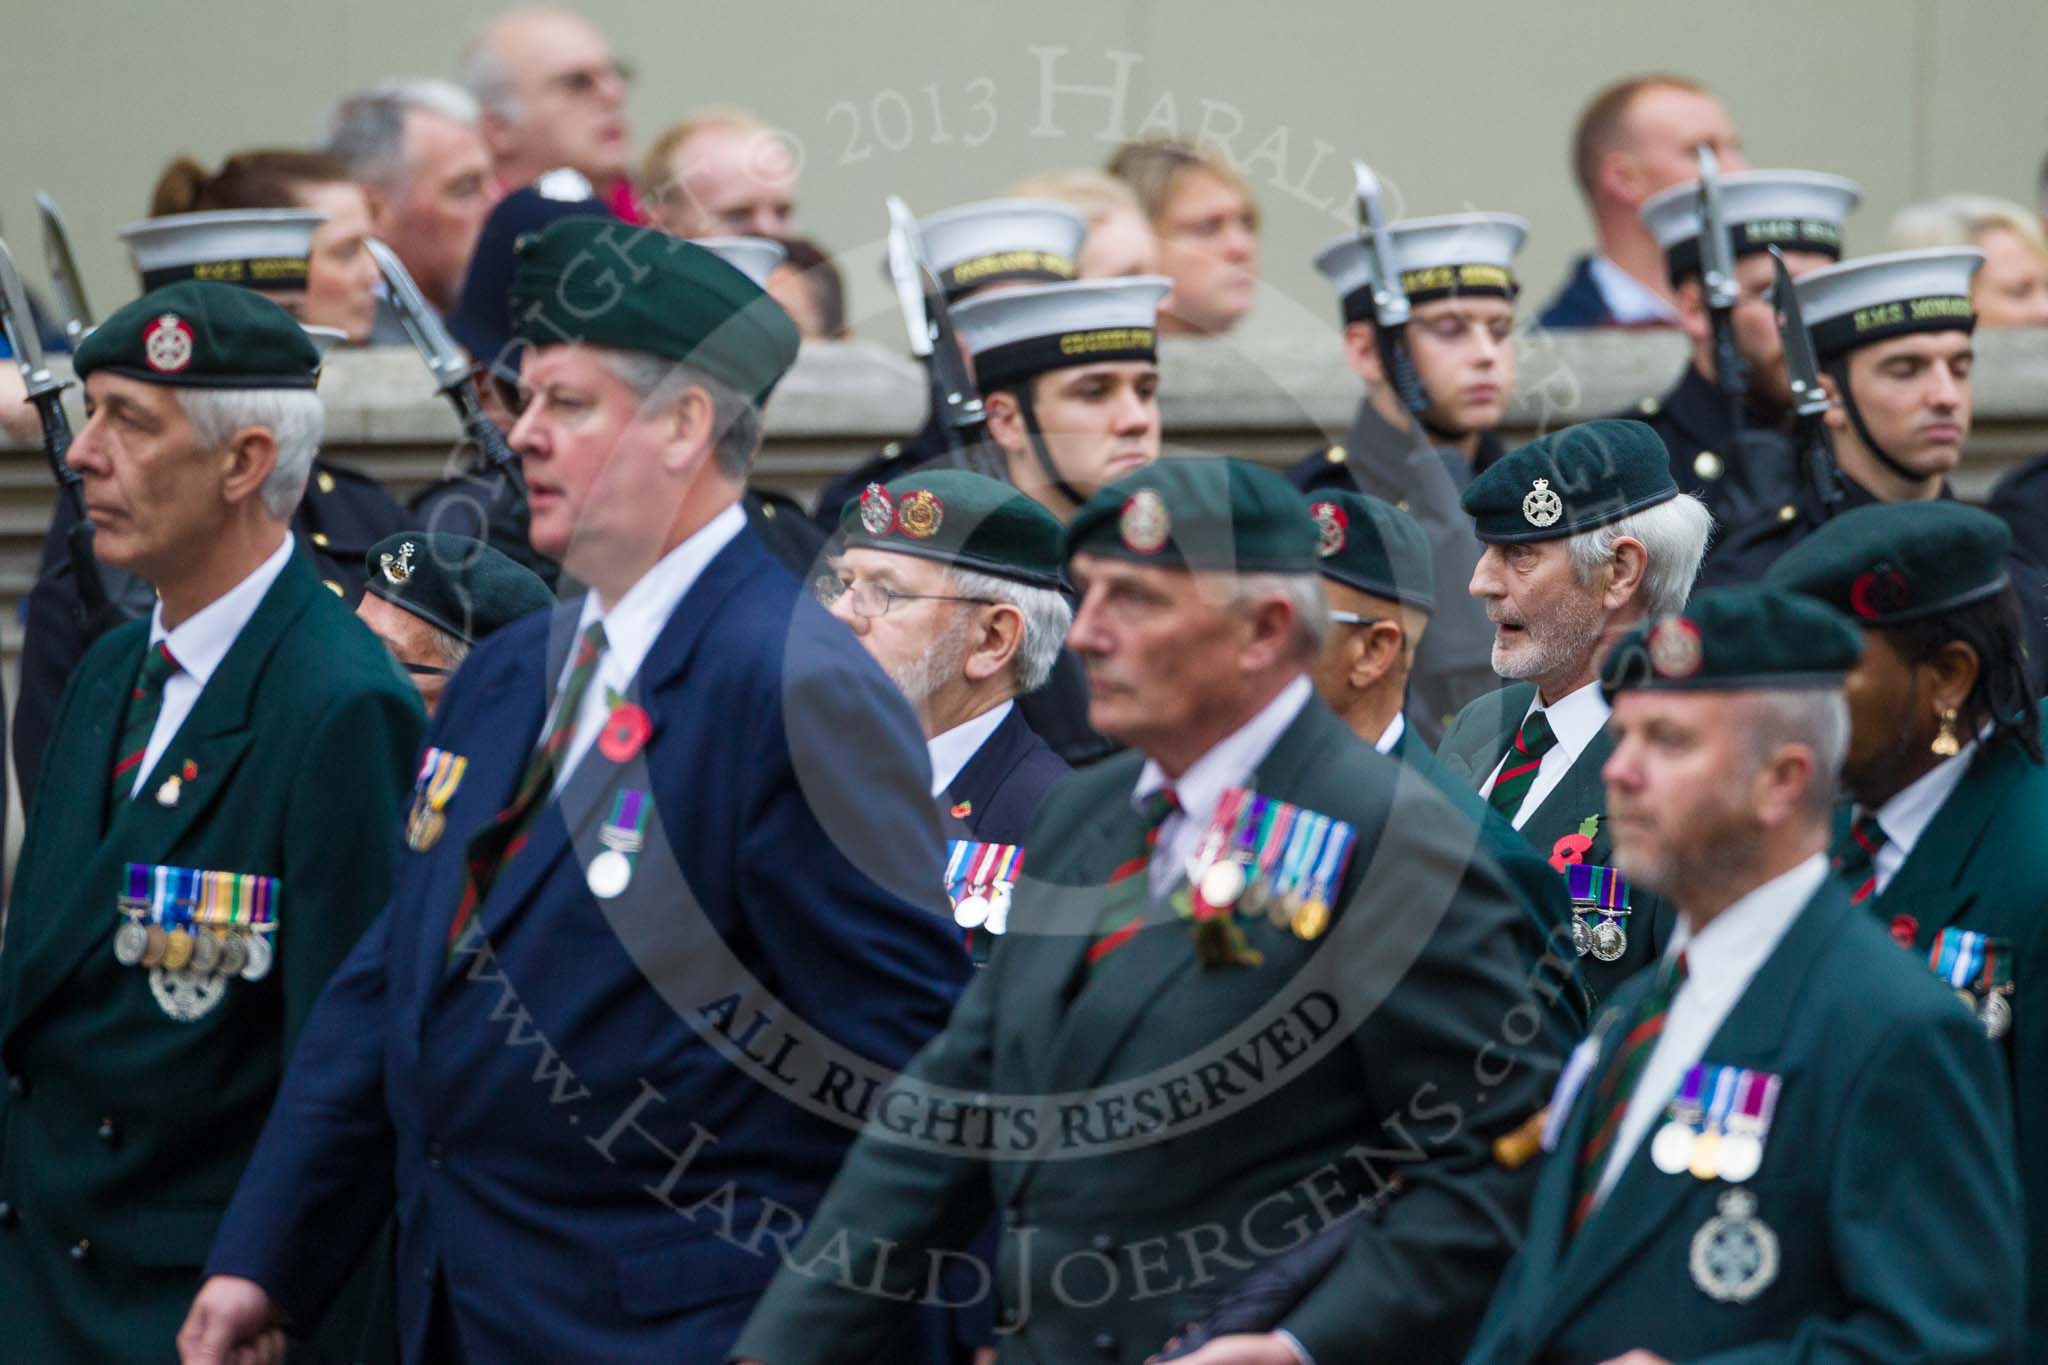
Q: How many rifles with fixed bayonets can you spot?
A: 8